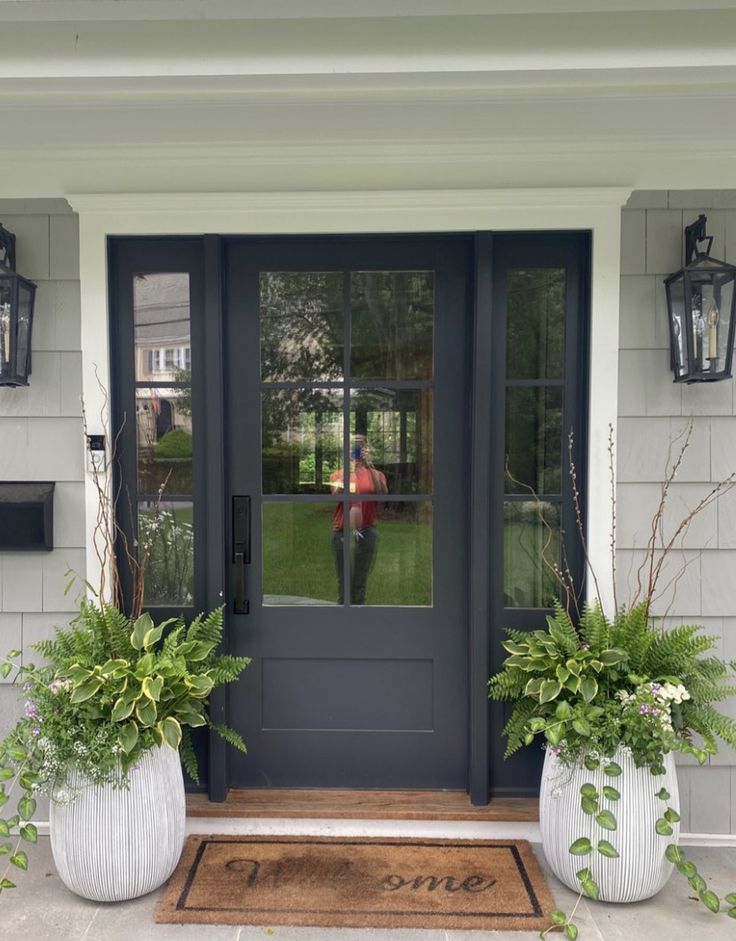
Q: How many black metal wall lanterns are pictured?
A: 2